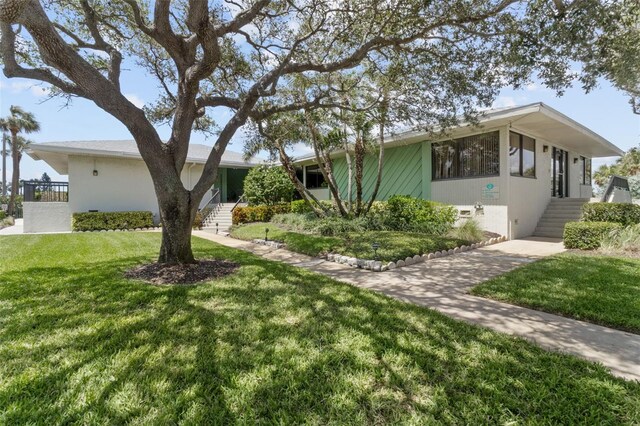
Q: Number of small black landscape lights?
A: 3